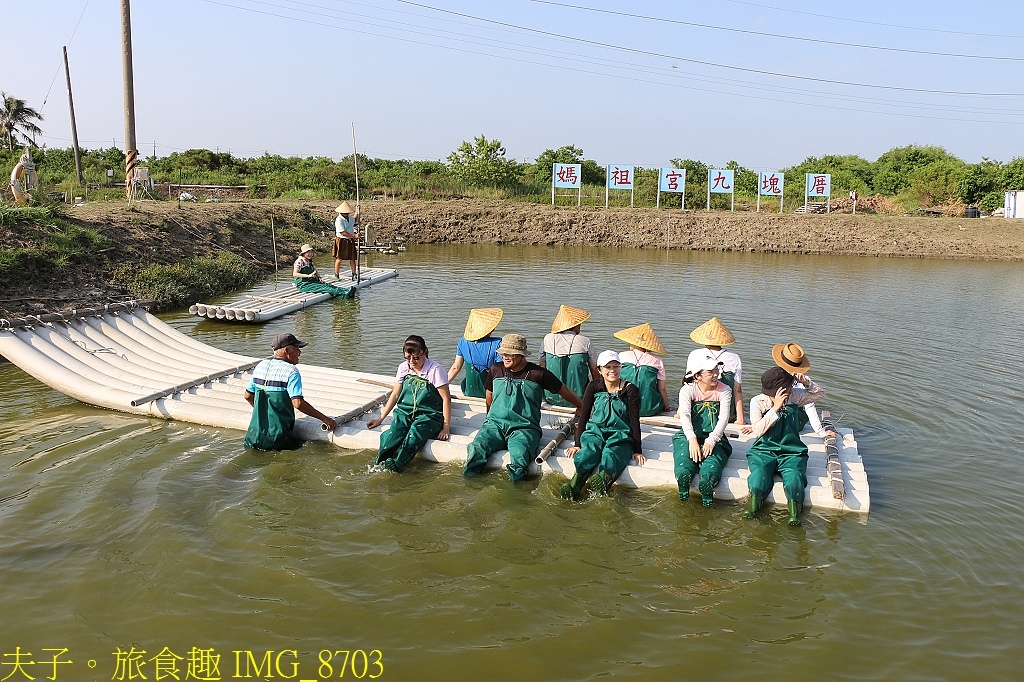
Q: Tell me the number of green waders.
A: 12